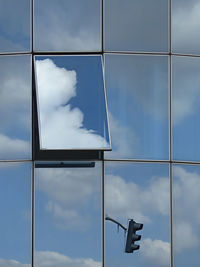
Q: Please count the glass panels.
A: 12